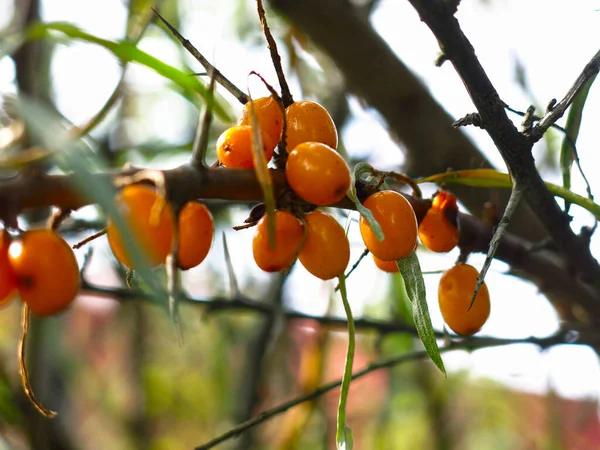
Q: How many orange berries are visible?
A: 14